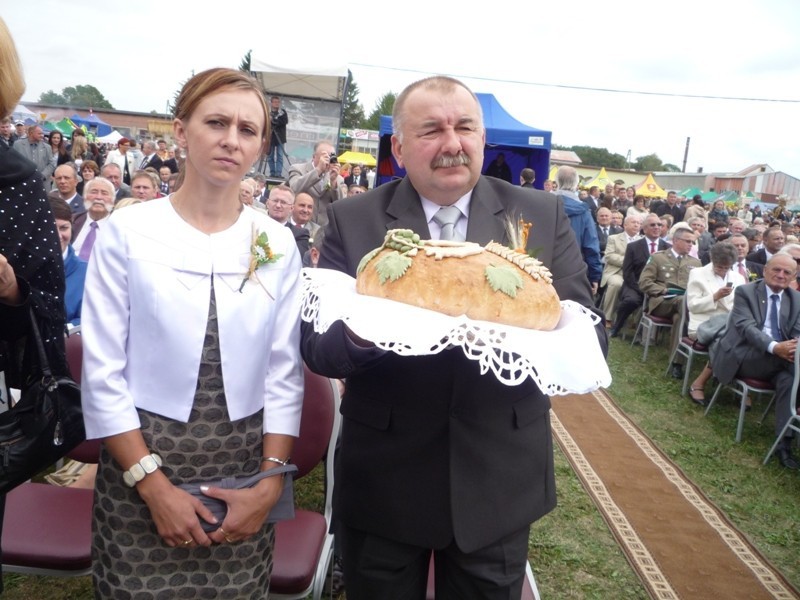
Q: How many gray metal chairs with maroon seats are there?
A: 7